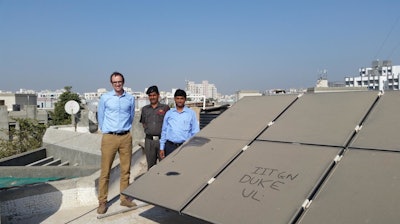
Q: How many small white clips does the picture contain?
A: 8